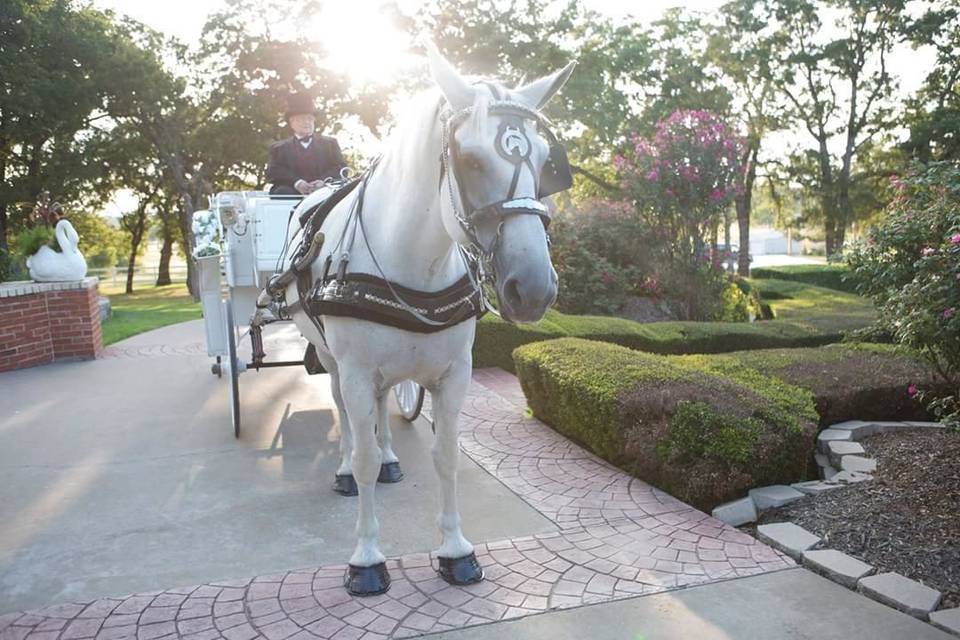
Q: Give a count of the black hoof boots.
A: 4